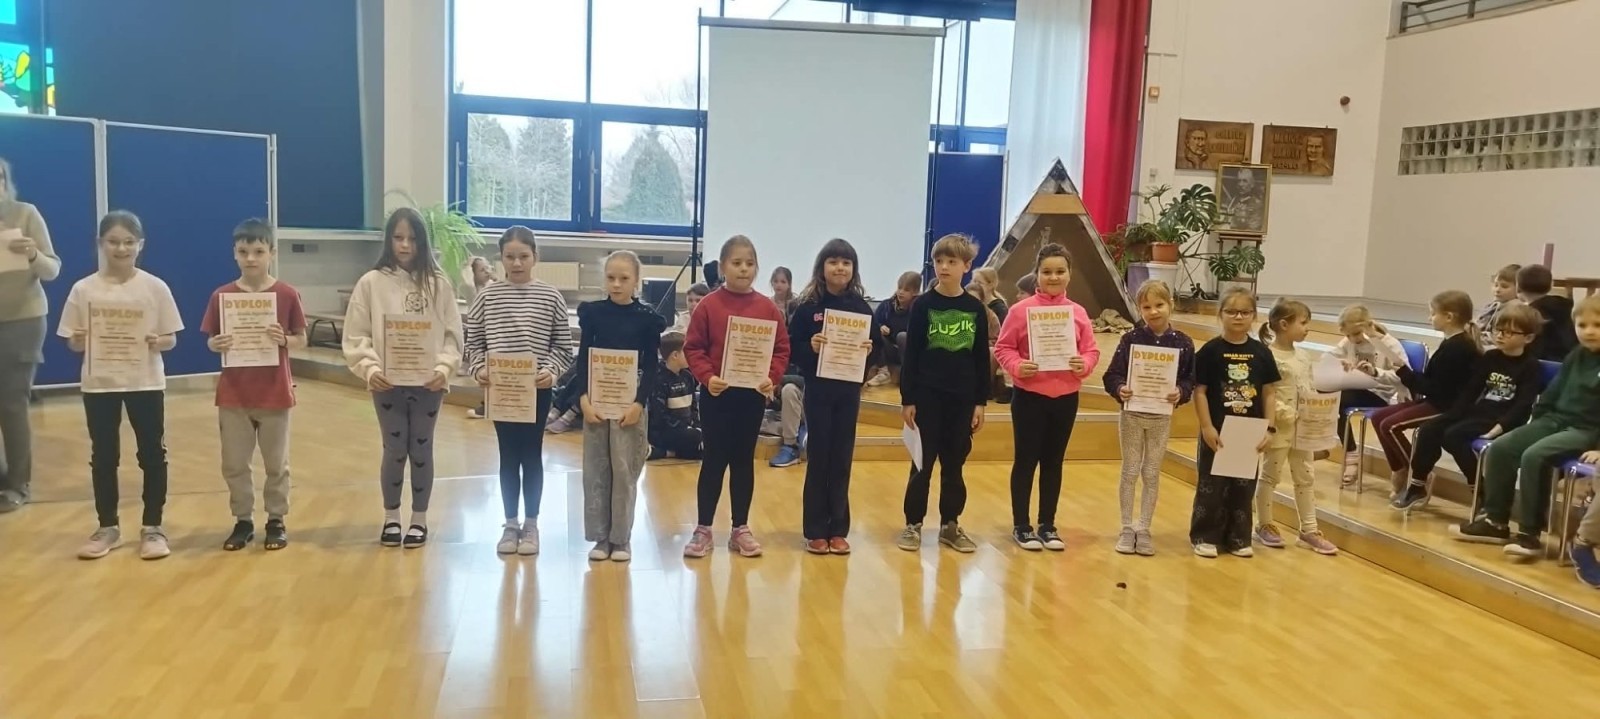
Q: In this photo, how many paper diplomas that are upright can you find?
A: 10